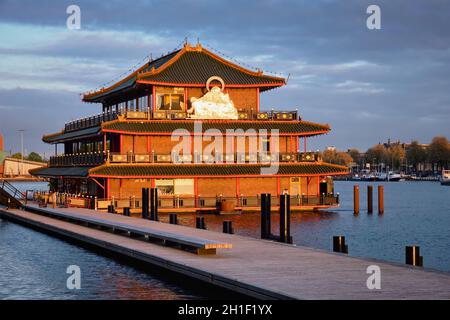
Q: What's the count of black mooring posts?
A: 11